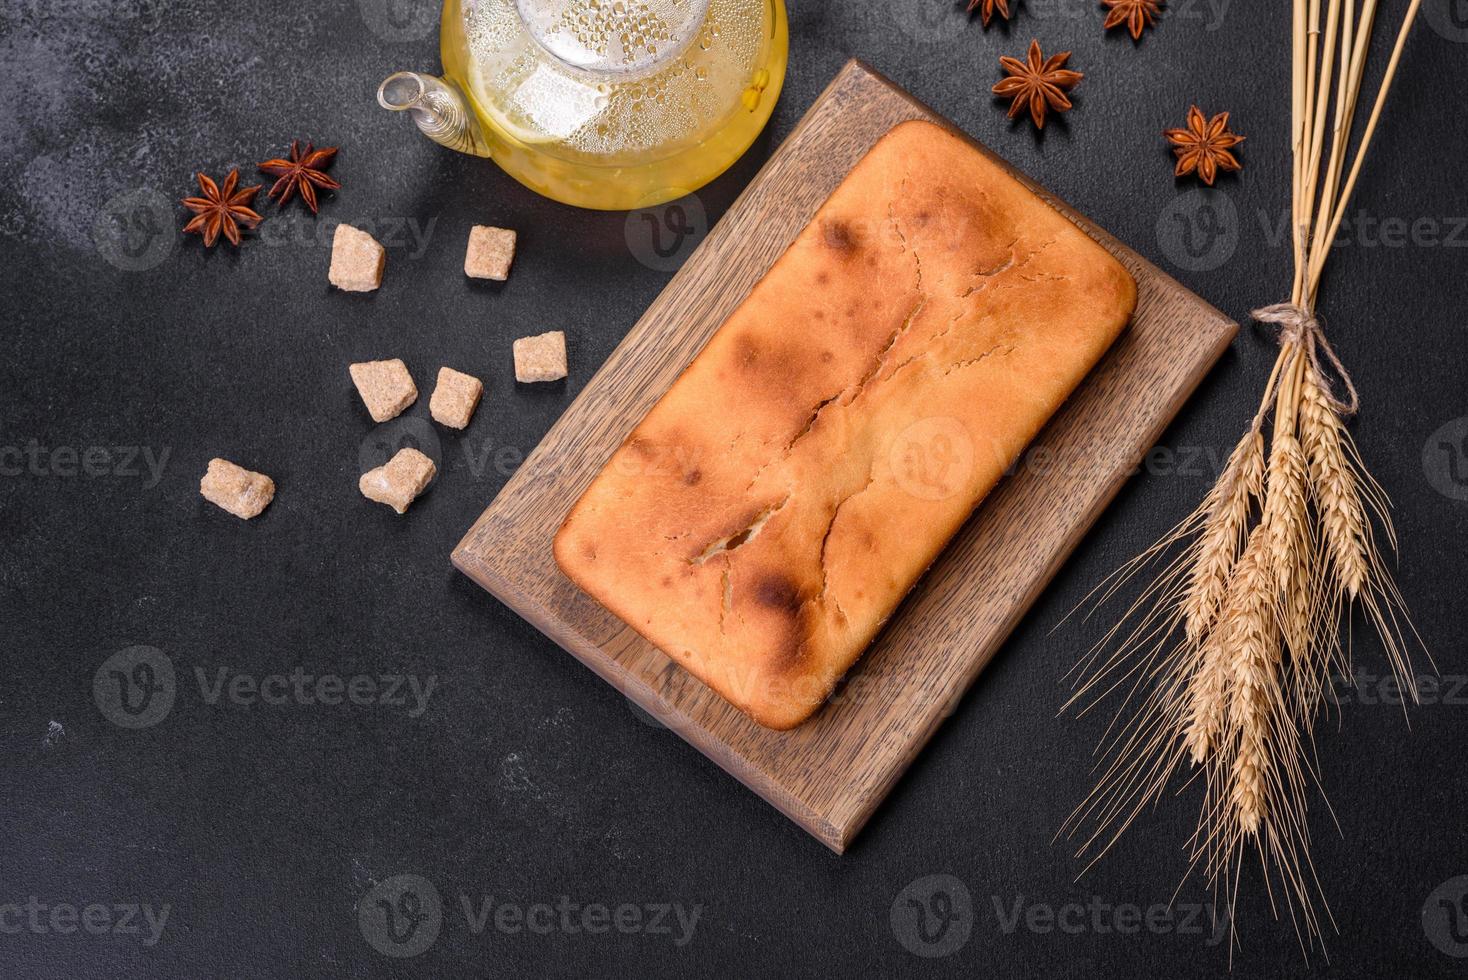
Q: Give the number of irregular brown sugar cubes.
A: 7